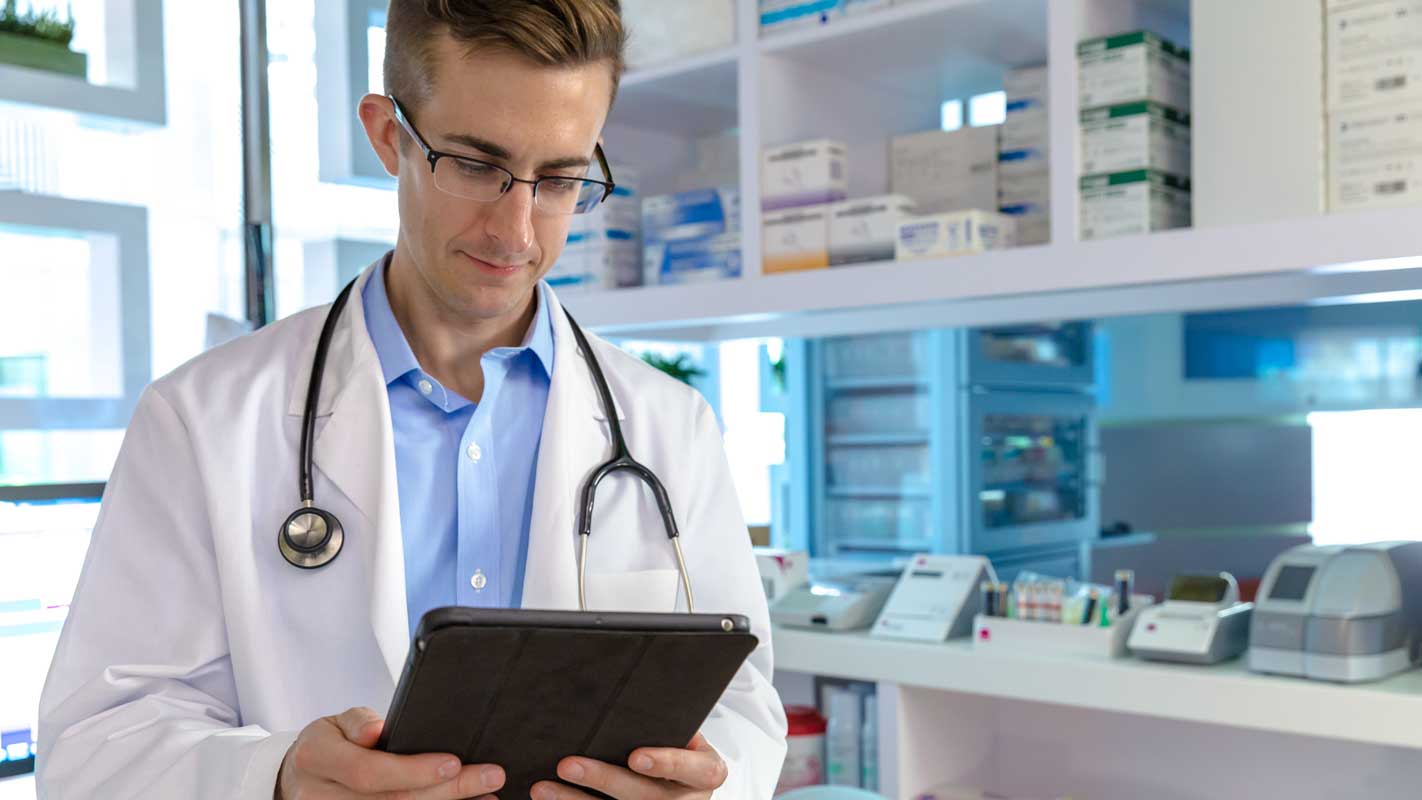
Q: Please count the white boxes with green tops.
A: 3